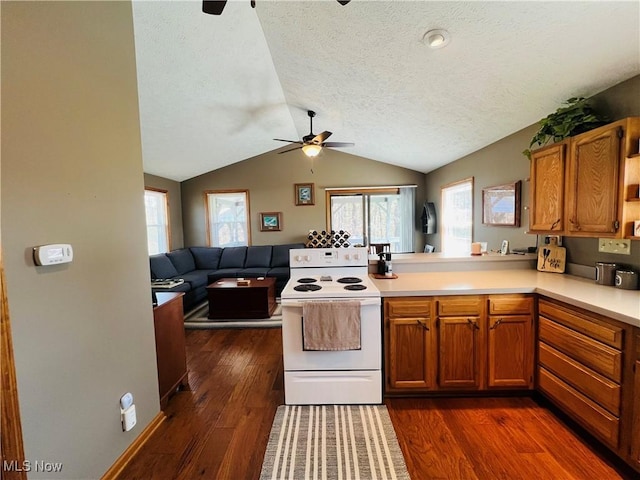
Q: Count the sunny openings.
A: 4